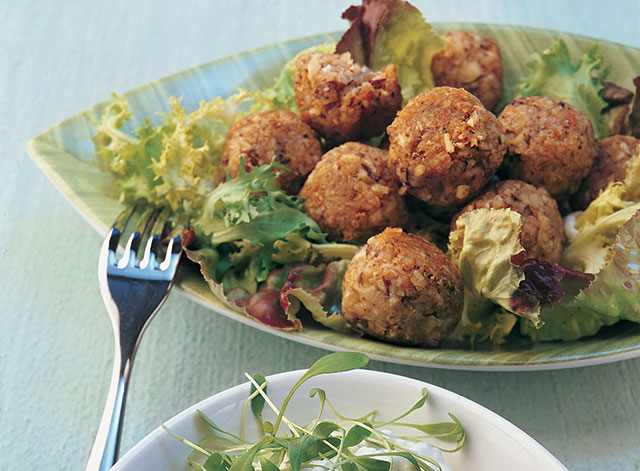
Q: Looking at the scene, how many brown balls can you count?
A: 9